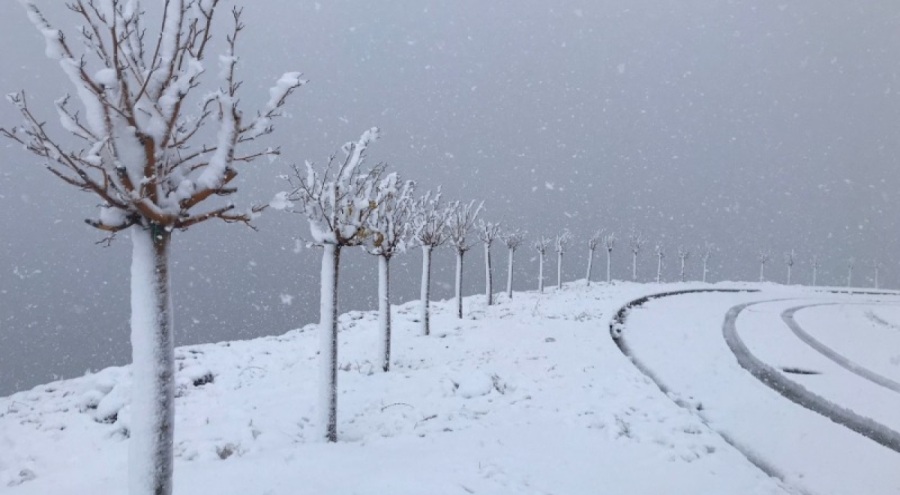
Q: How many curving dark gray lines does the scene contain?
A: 3